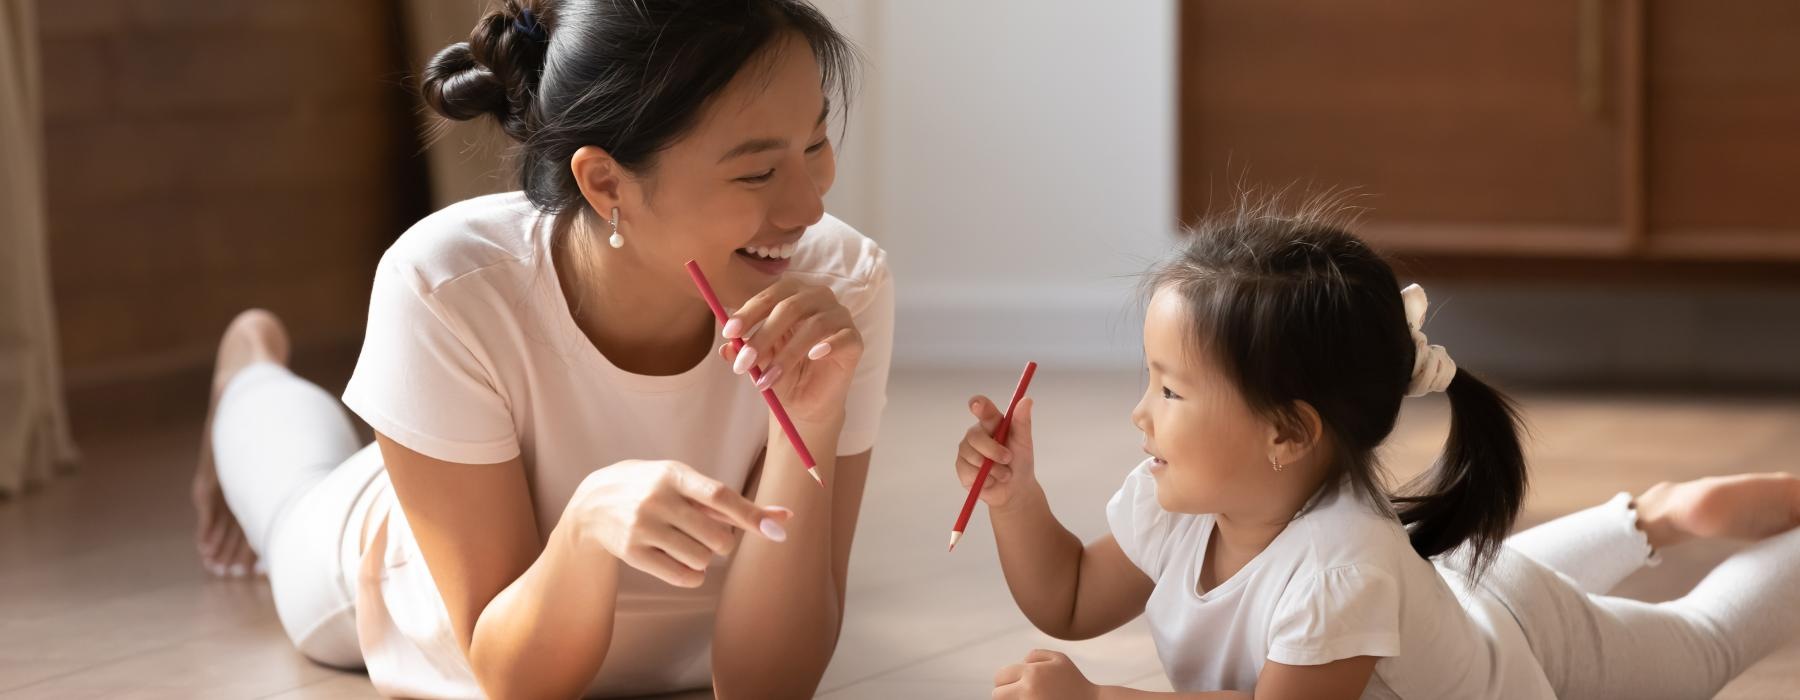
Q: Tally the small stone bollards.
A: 0